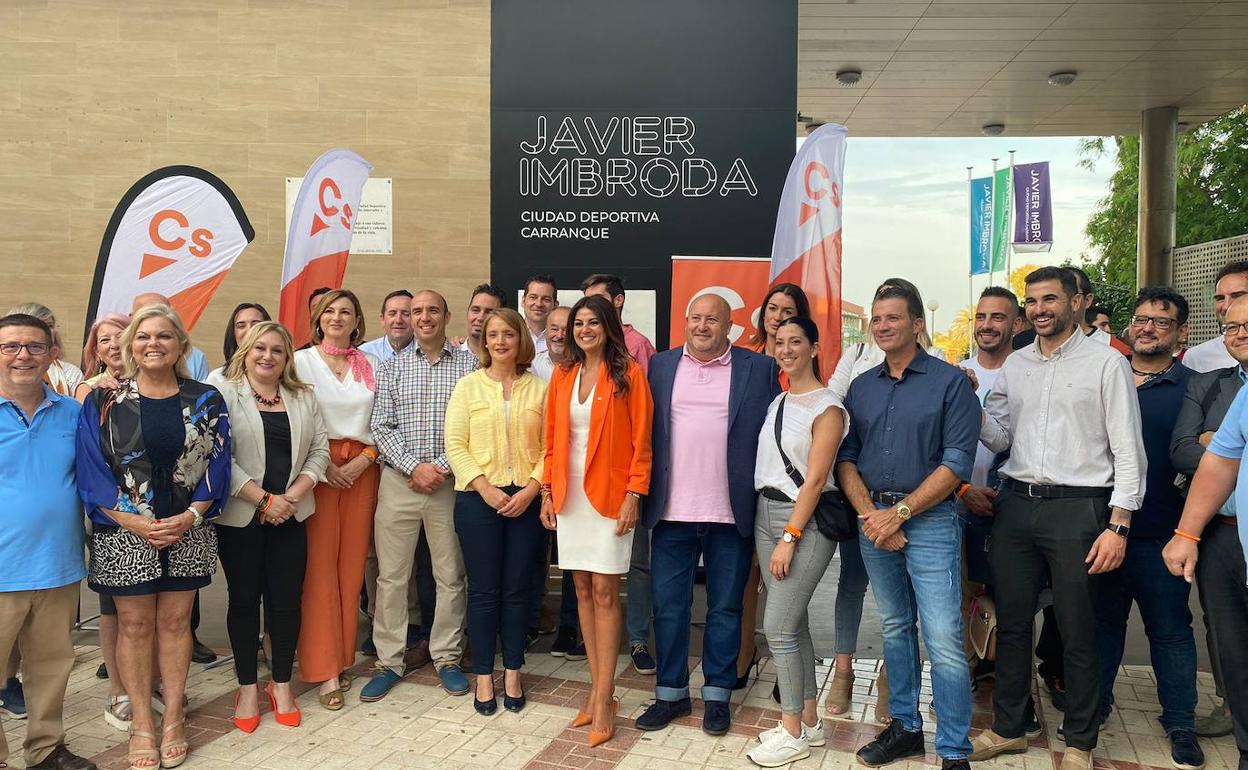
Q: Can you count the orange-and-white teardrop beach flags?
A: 3